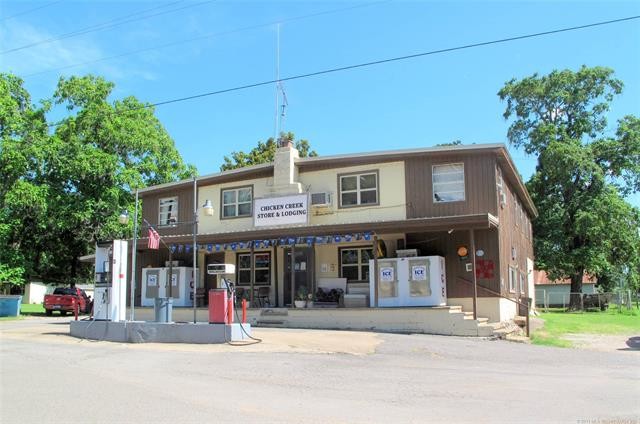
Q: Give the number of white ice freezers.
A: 2